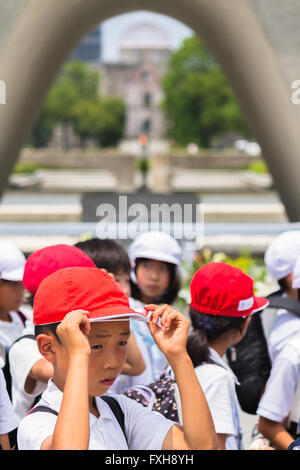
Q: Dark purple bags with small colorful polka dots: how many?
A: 1